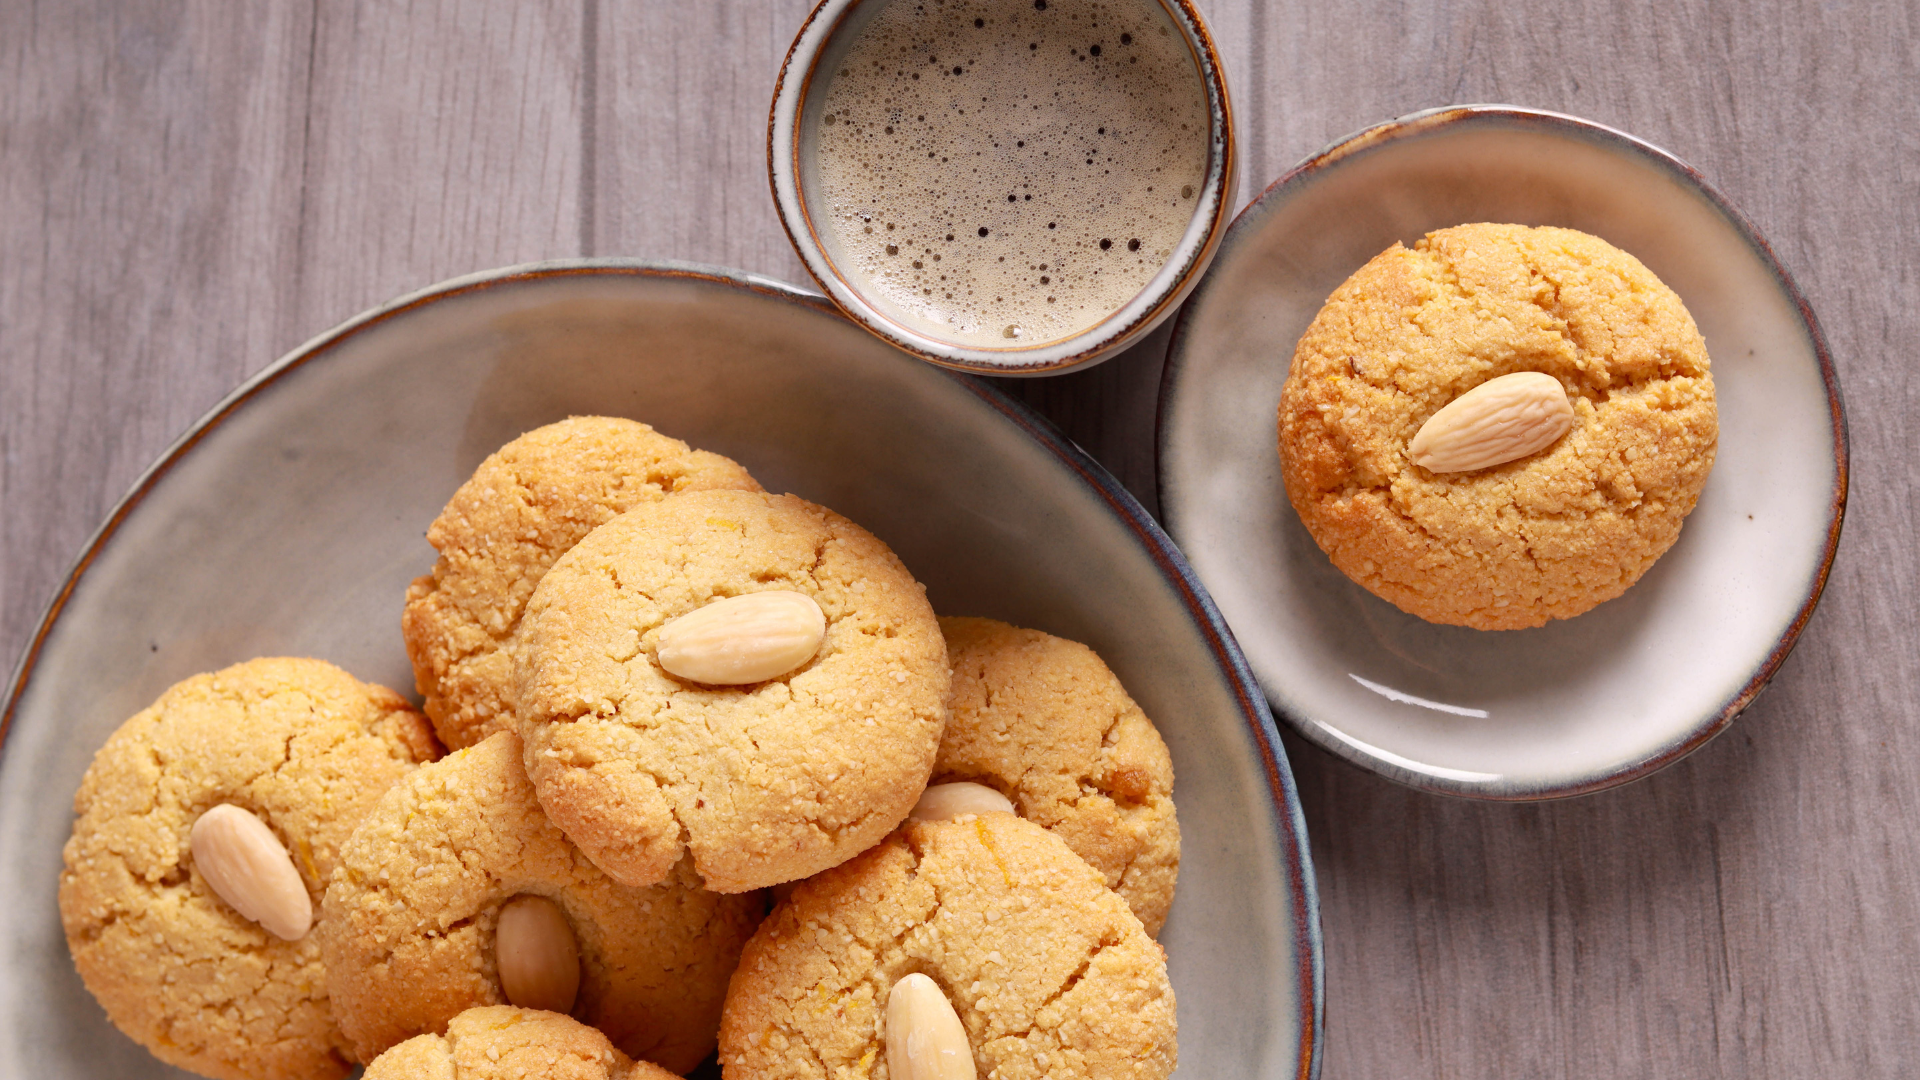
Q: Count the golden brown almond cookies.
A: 8